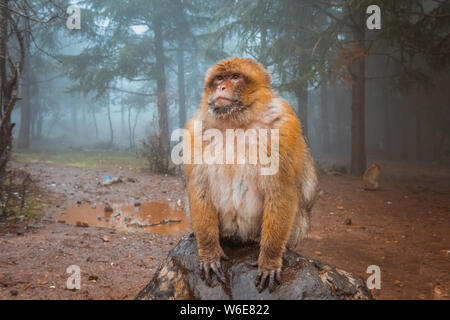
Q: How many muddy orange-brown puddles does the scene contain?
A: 1